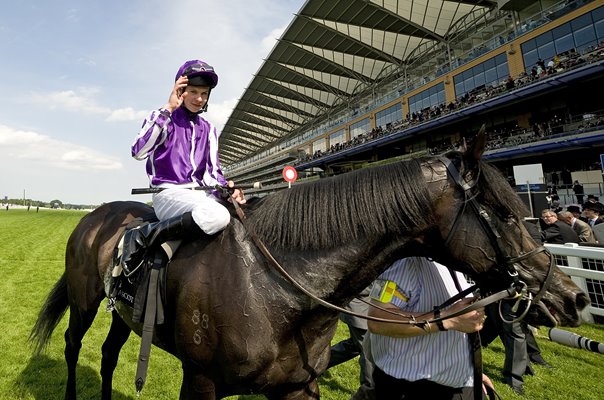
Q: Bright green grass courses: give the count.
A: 1